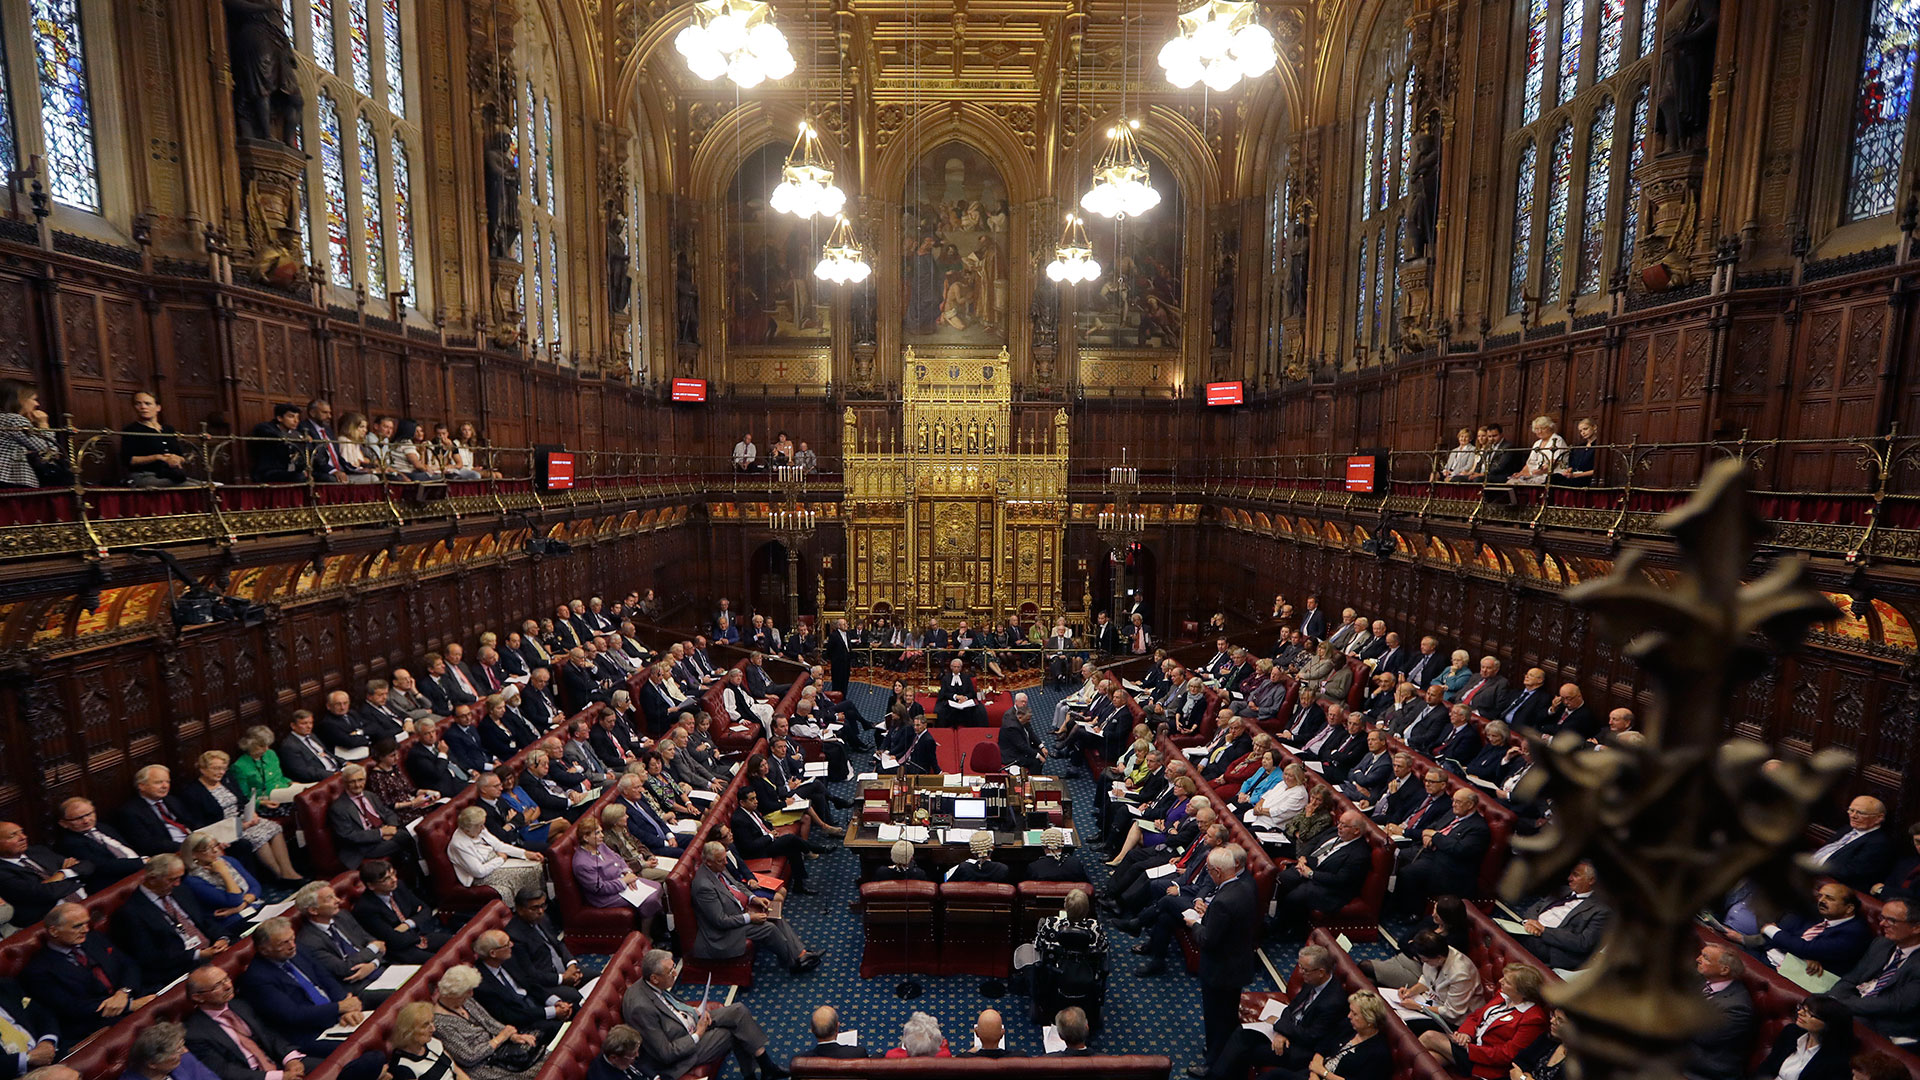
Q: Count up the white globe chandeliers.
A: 6